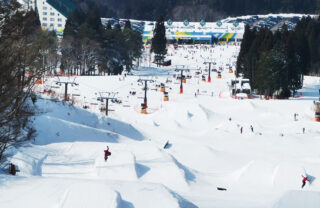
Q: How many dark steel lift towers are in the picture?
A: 5